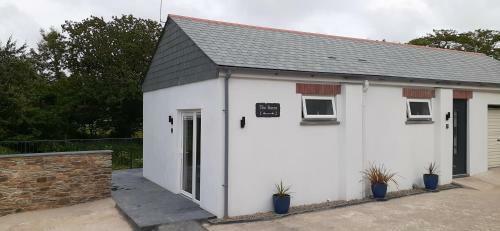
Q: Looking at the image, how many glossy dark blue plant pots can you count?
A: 3